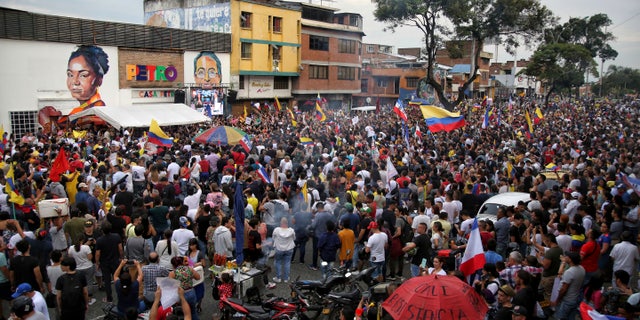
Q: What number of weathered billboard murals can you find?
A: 1